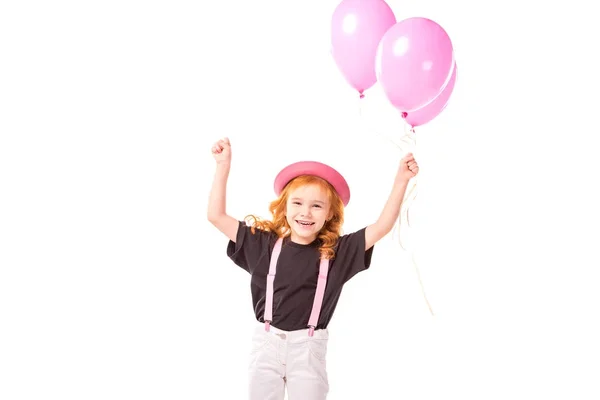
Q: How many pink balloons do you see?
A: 3